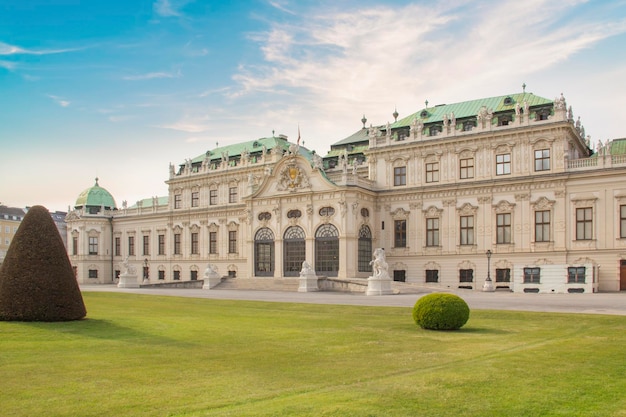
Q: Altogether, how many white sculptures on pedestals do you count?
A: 4